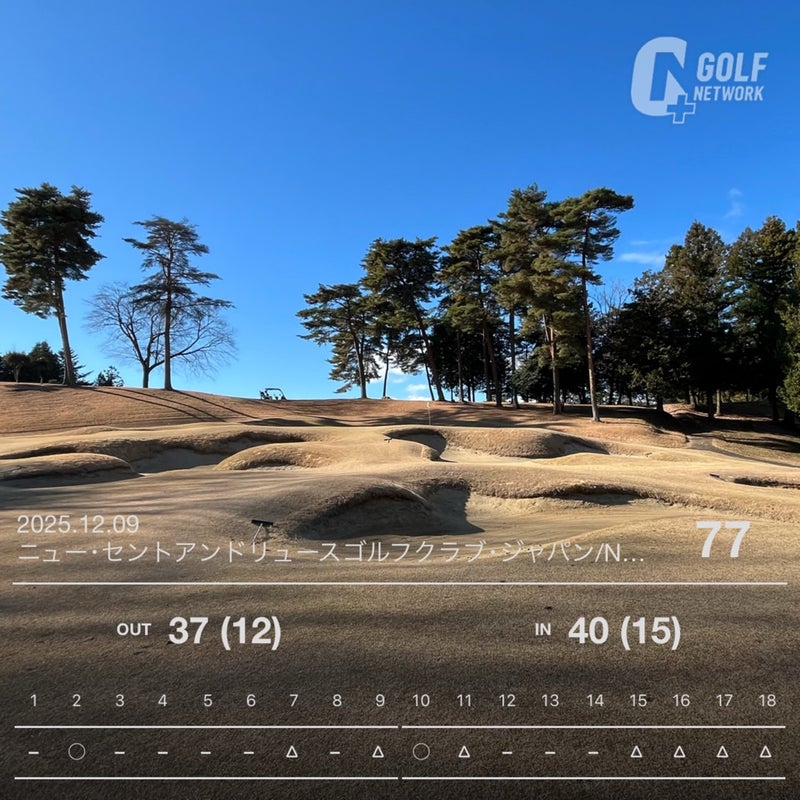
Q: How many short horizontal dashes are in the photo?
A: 9